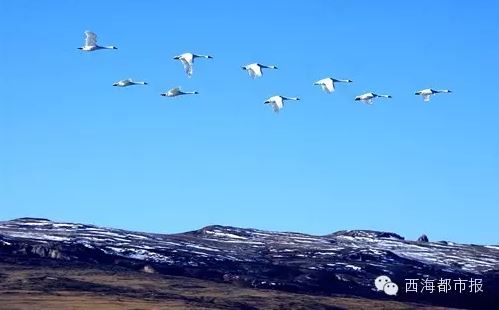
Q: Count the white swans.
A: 9